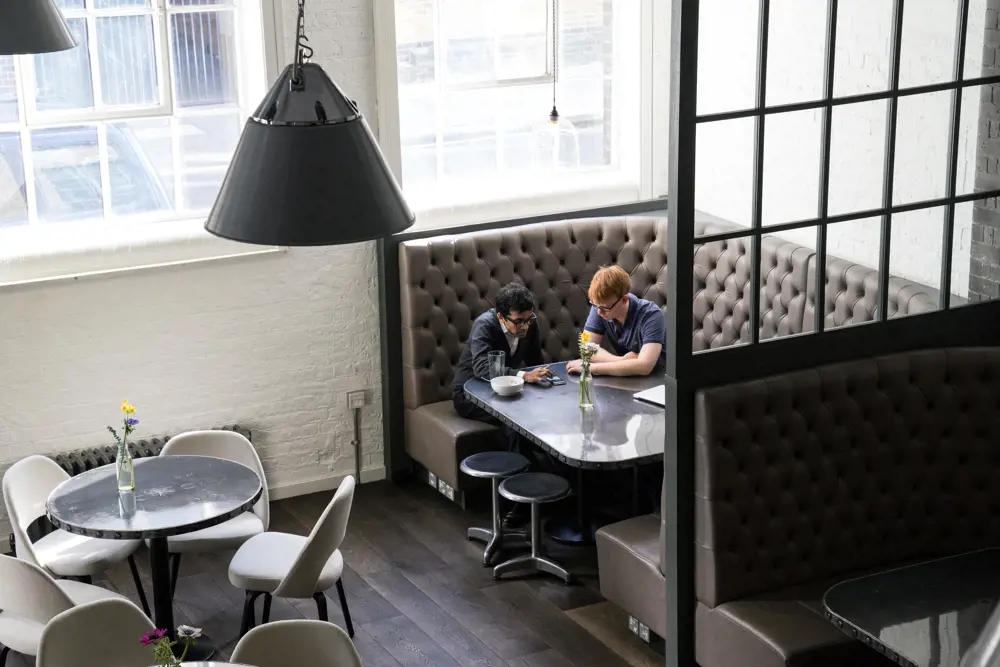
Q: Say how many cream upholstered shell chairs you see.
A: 6